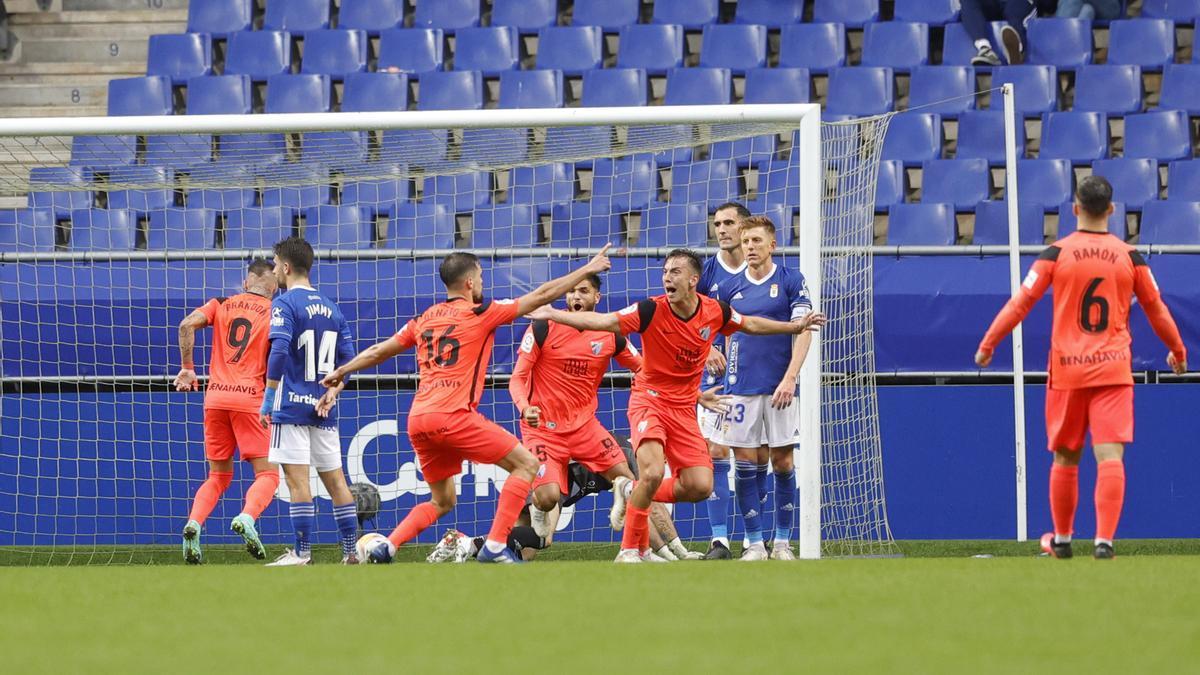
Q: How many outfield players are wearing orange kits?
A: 5